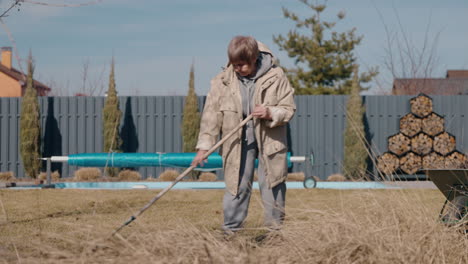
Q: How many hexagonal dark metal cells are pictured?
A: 10